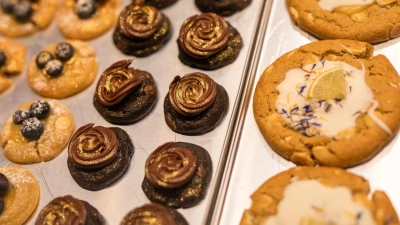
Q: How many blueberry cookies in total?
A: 6